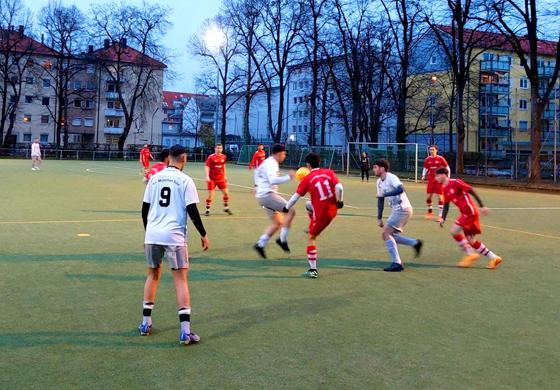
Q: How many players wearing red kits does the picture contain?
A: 7